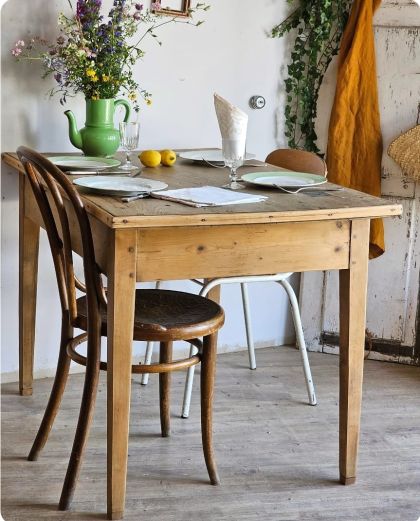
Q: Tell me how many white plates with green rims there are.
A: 2